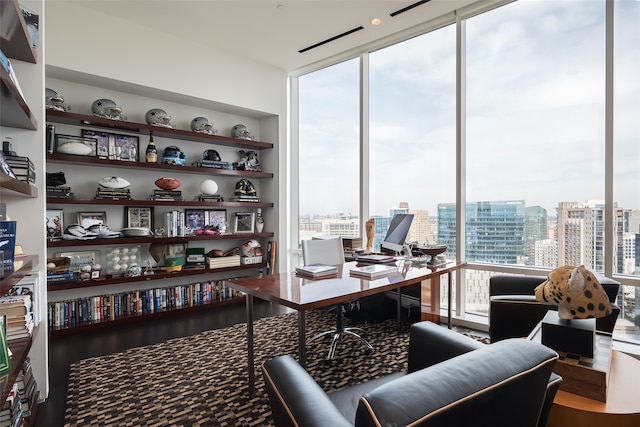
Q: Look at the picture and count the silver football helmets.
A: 5